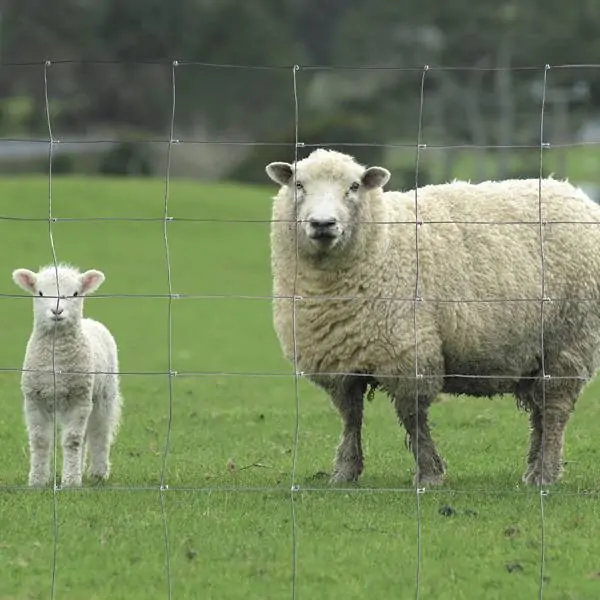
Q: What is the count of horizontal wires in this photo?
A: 6